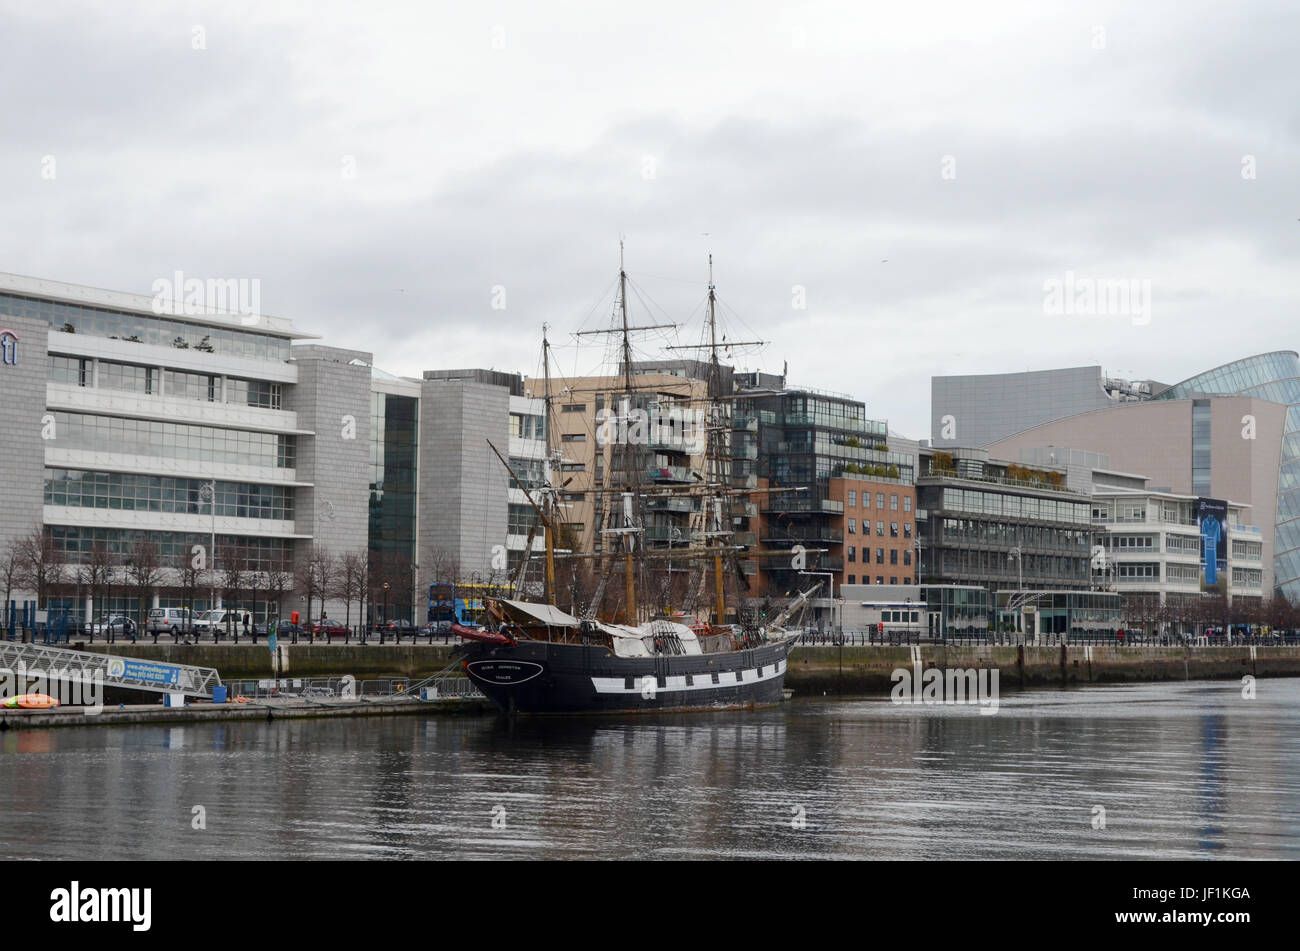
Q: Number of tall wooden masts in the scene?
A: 3